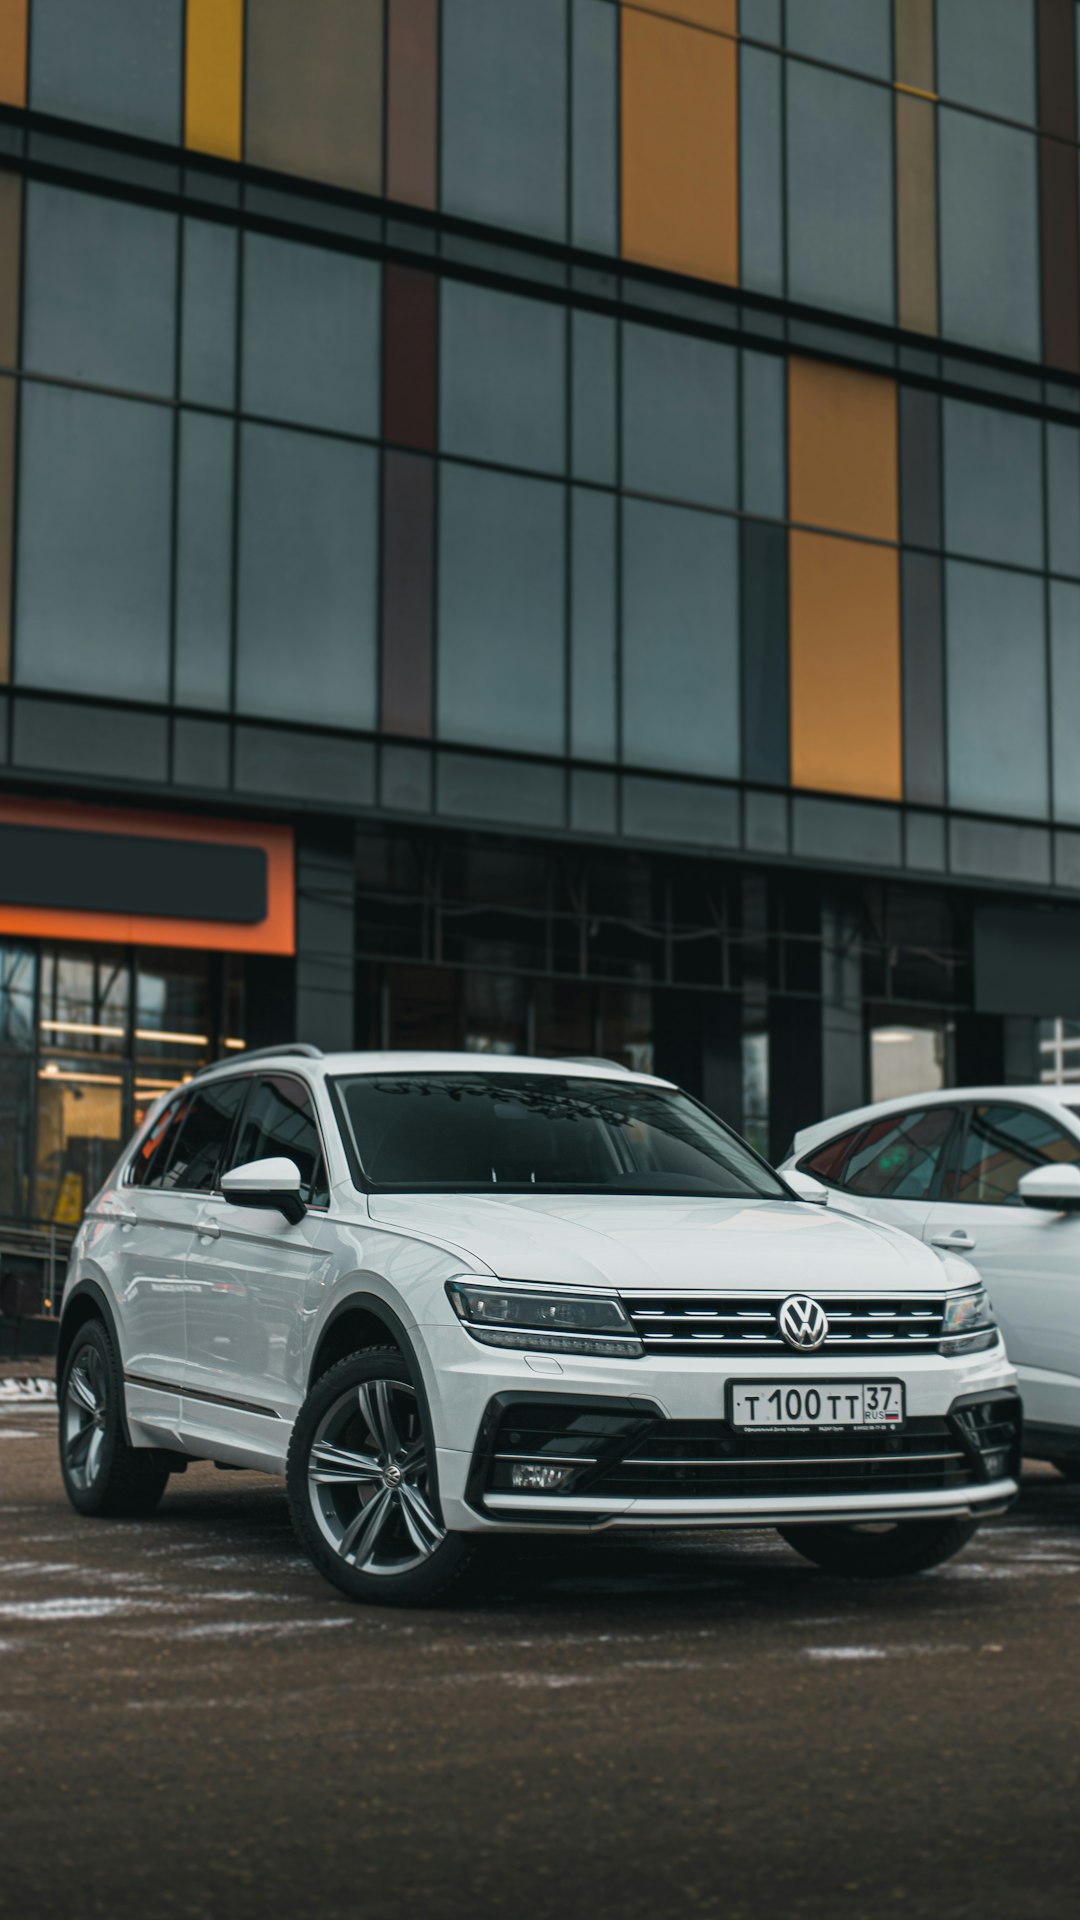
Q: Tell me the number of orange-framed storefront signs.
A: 1